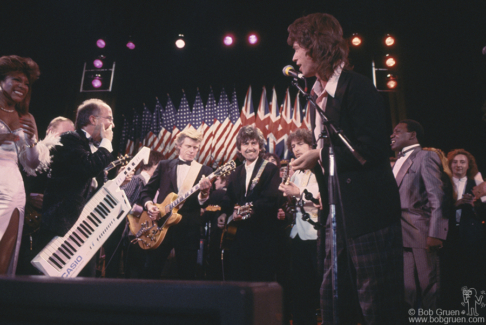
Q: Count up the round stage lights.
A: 11